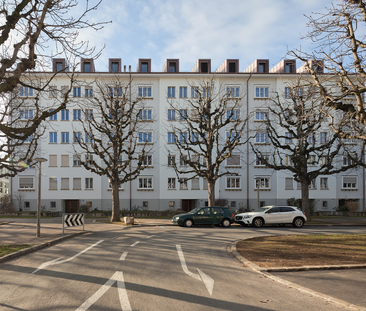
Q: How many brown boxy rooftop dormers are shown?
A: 10